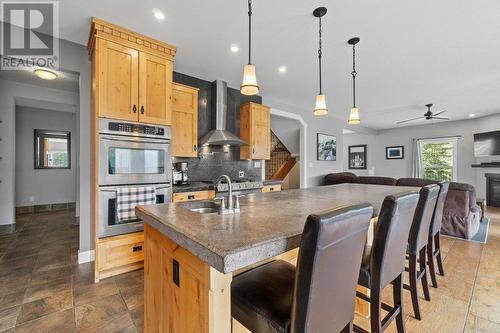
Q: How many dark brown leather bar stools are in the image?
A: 4